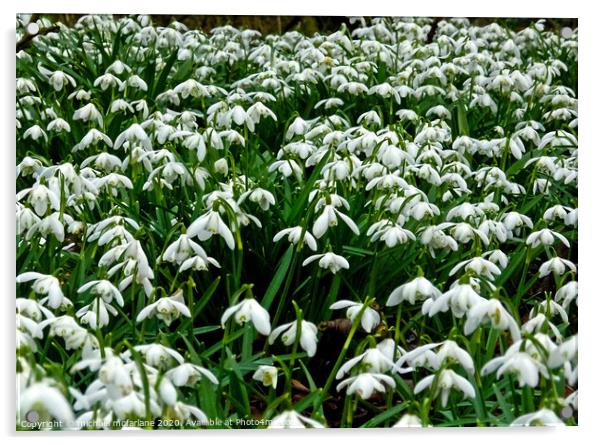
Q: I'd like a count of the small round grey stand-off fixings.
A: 4